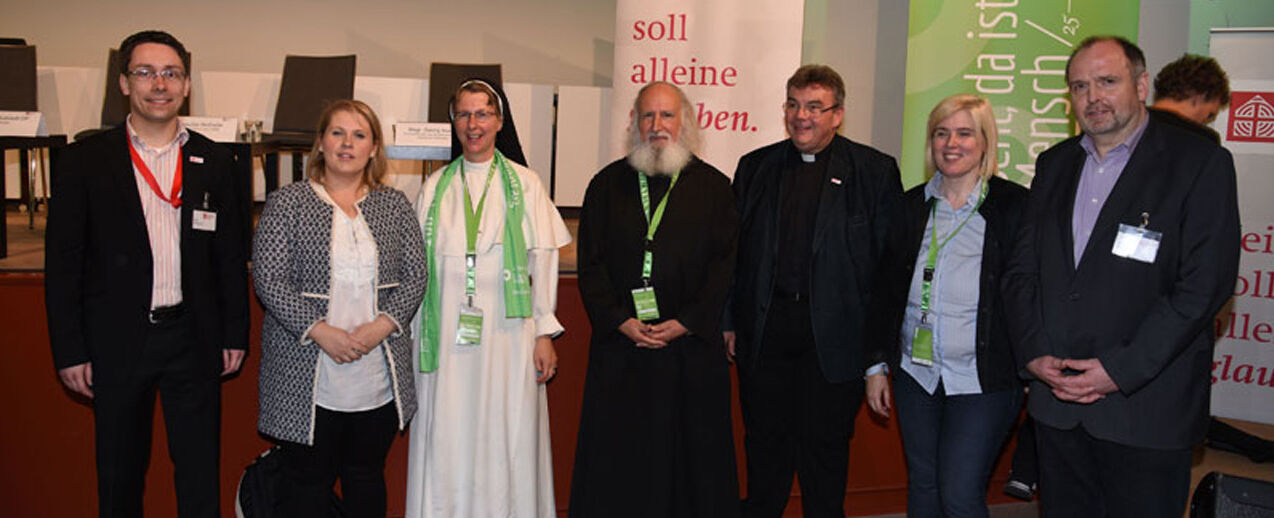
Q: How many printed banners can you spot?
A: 3